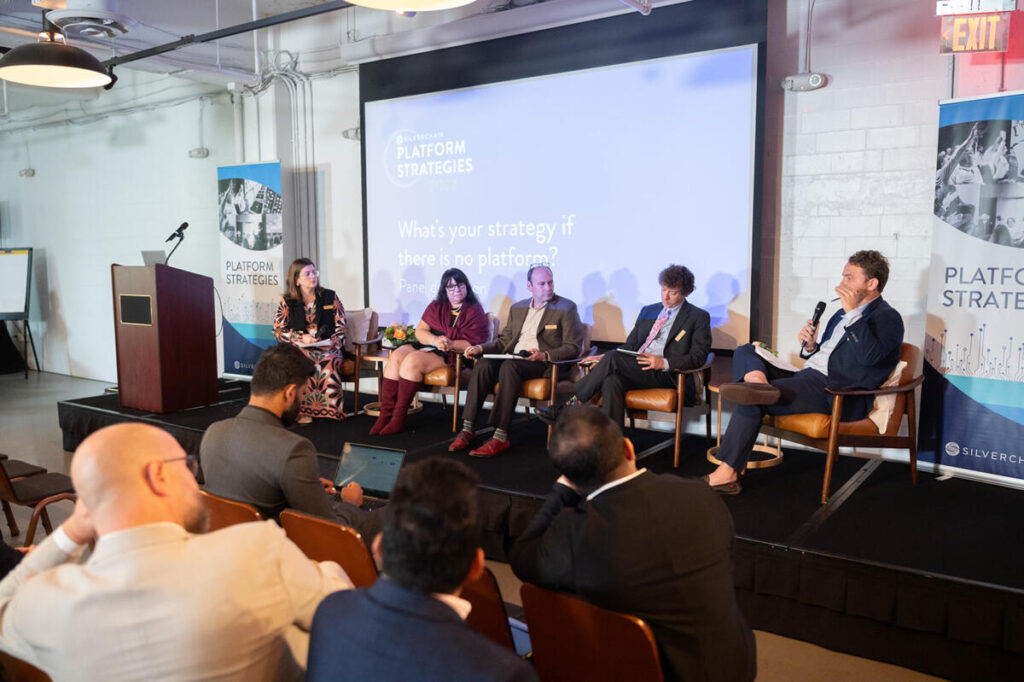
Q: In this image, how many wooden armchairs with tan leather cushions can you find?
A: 5